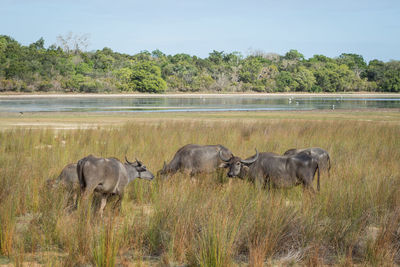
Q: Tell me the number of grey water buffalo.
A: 5